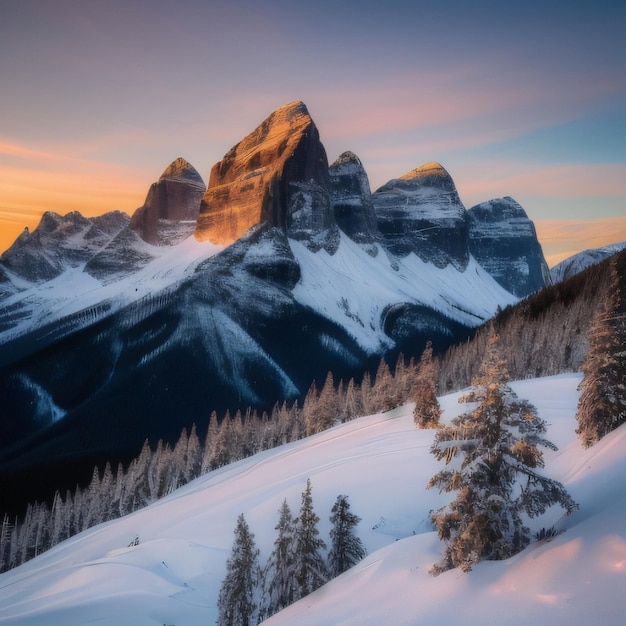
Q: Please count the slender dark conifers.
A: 4